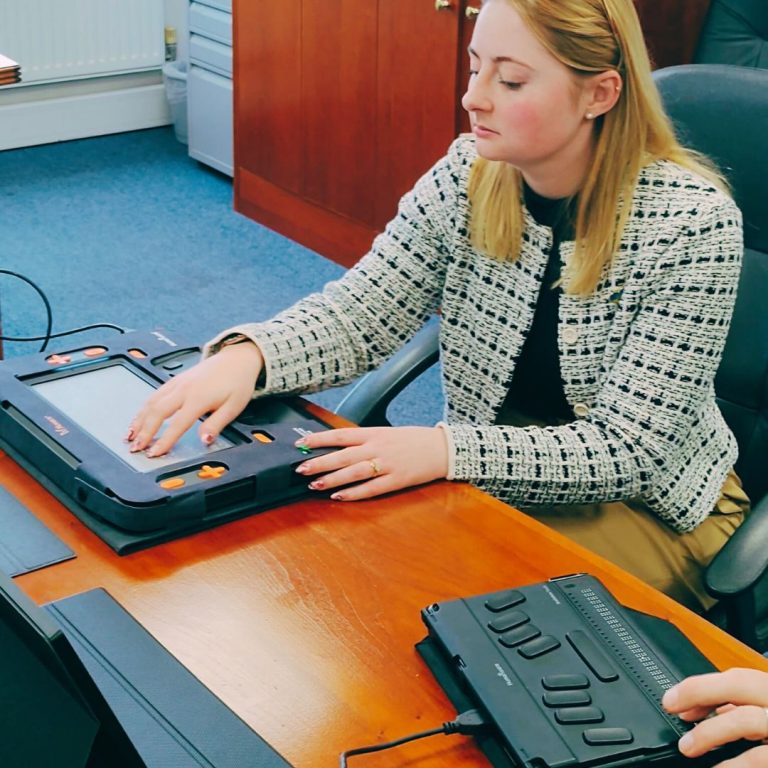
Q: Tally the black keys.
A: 9